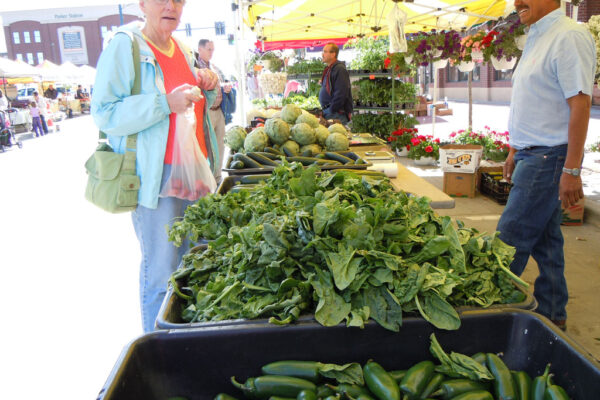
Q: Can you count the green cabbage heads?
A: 11